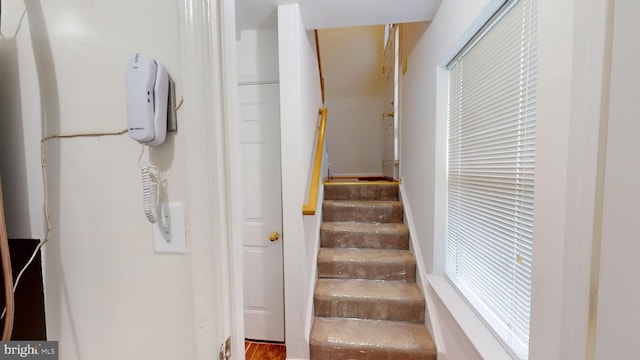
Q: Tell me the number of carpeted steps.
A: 6